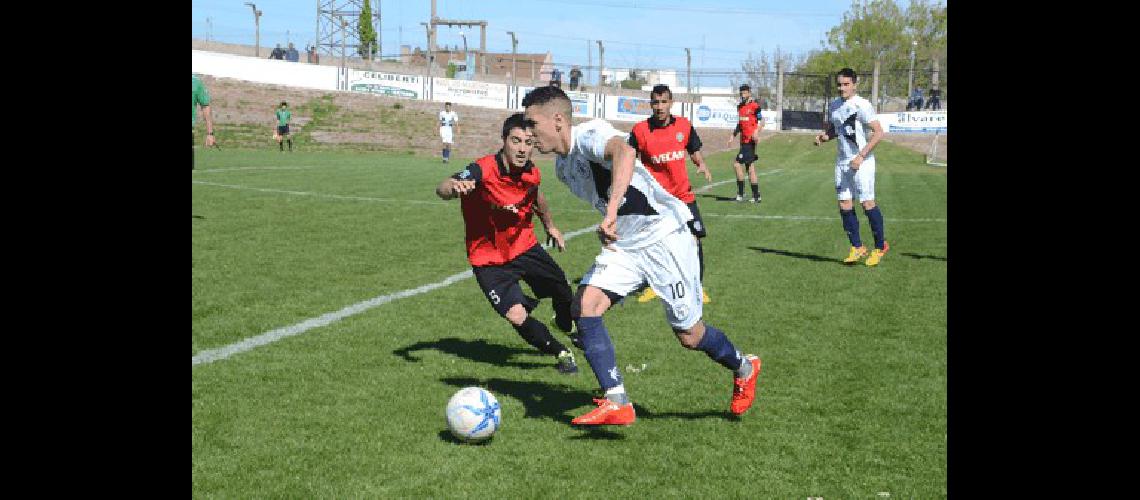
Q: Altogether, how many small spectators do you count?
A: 7